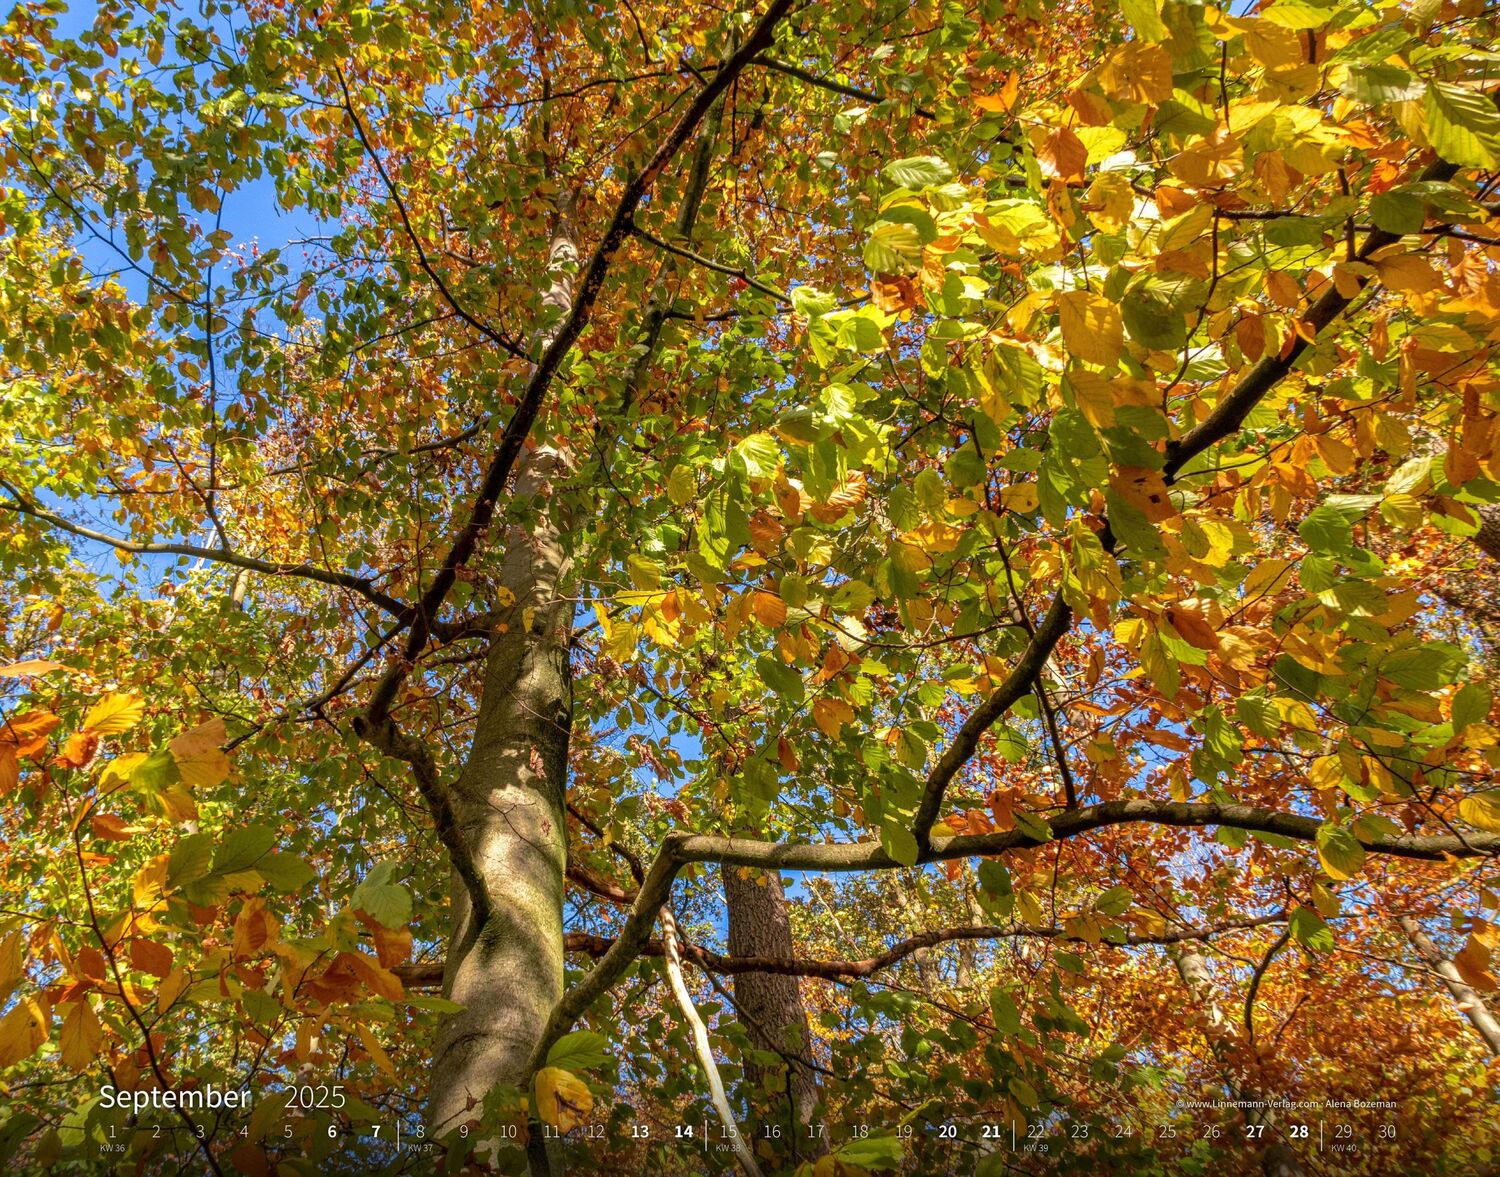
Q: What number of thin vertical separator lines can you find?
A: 4